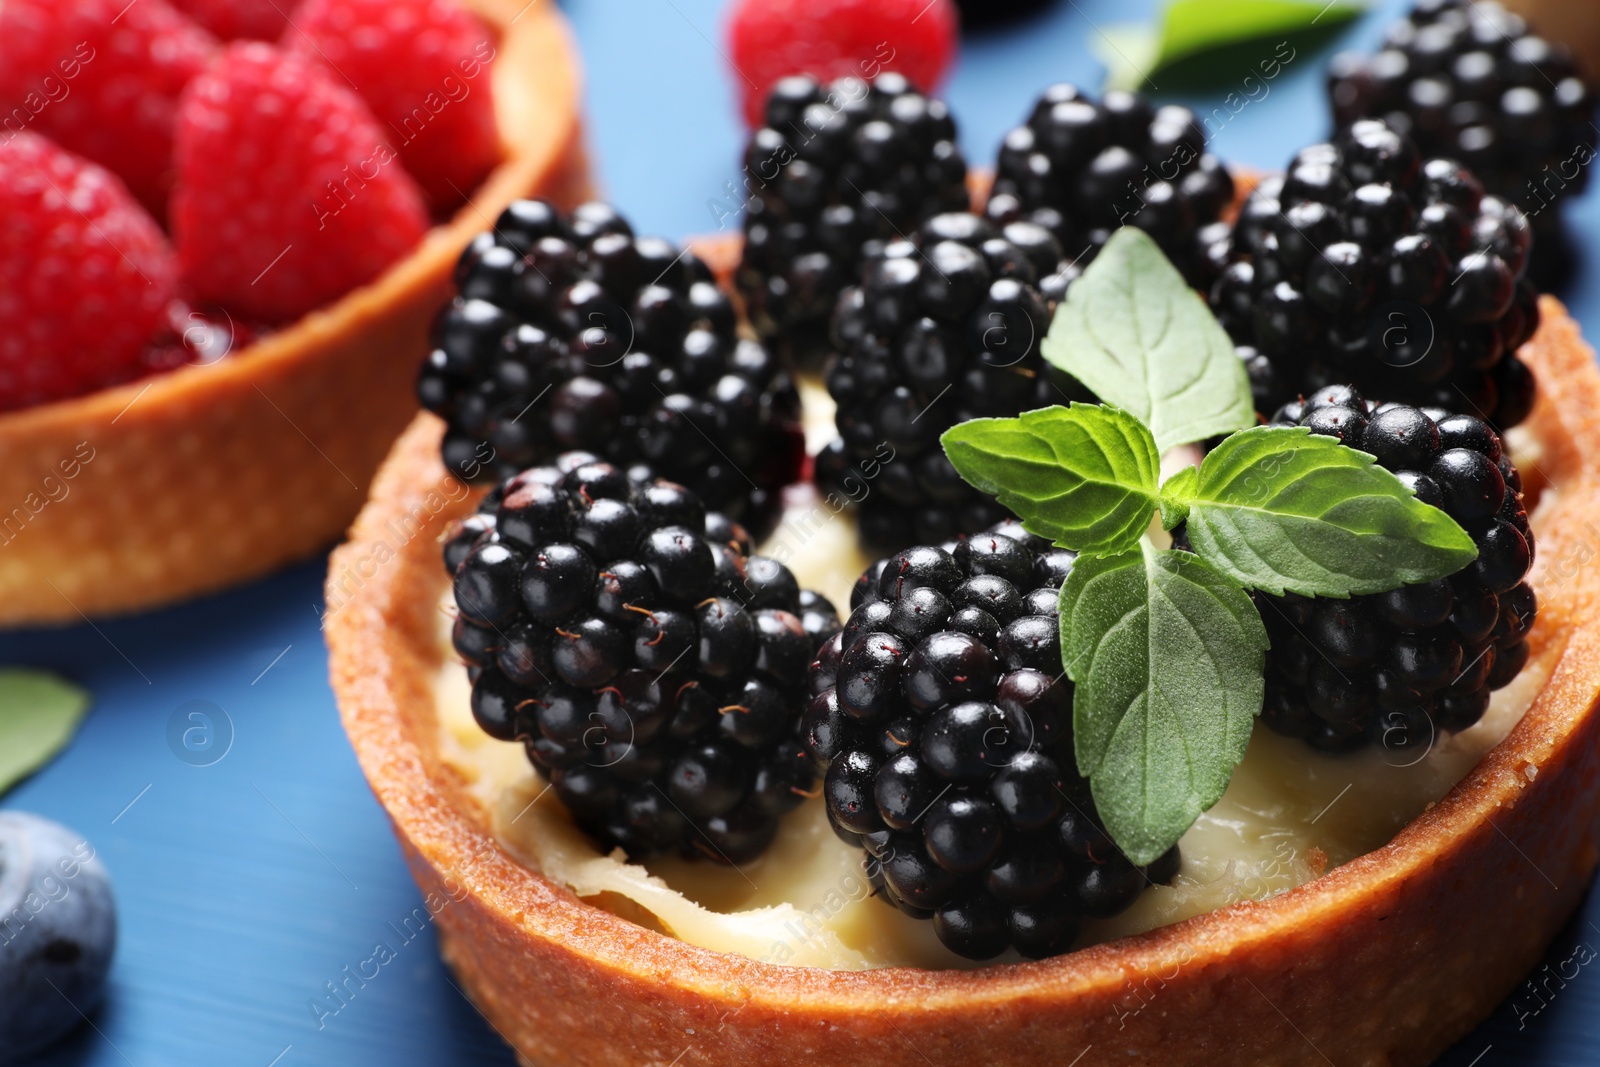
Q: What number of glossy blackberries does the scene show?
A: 9